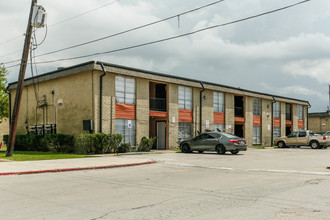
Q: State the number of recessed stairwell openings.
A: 3